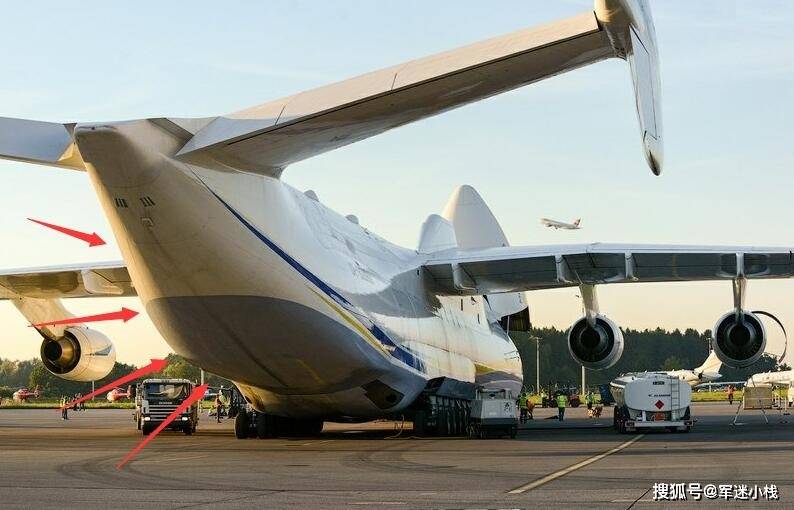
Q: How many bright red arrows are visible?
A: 4